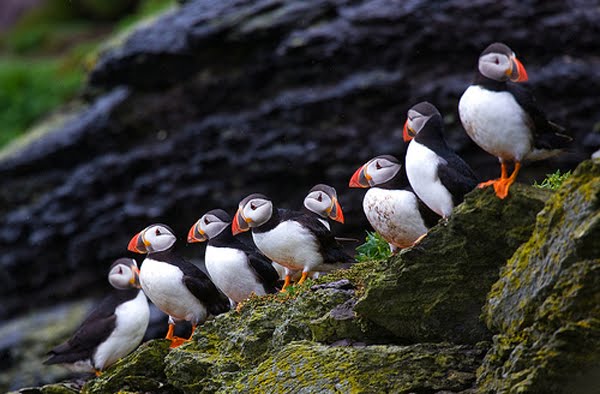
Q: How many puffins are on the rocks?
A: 8